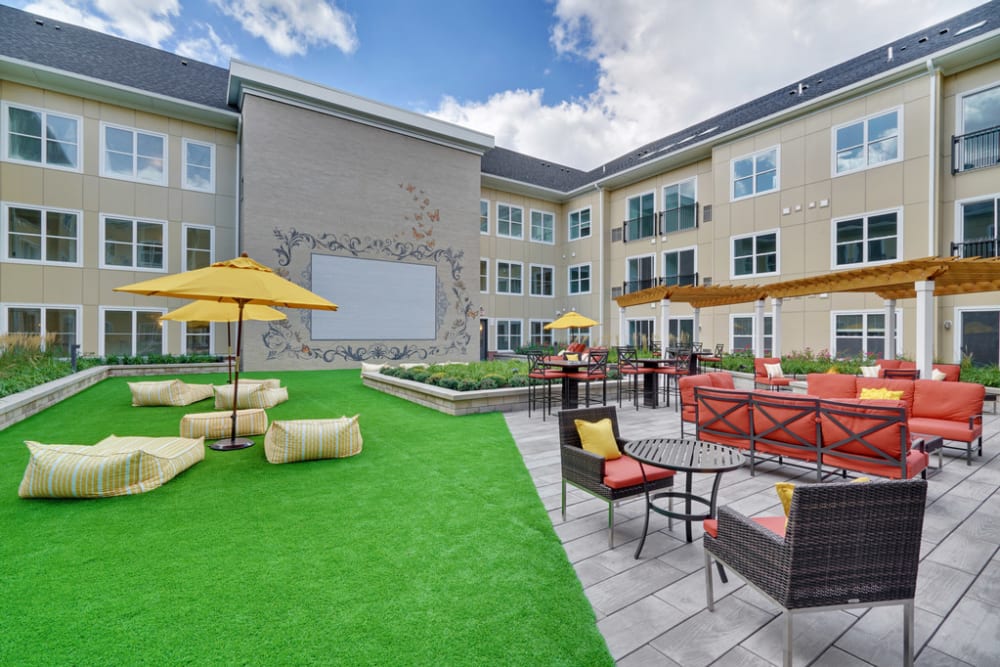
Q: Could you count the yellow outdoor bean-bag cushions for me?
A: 6